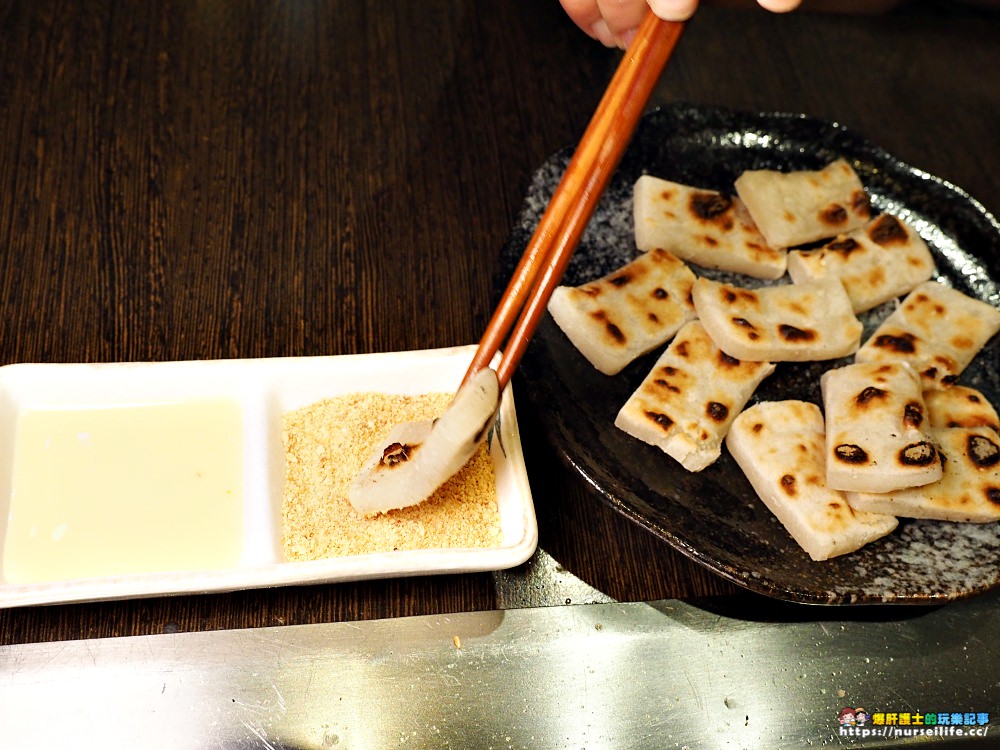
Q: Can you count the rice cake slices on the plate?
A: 11